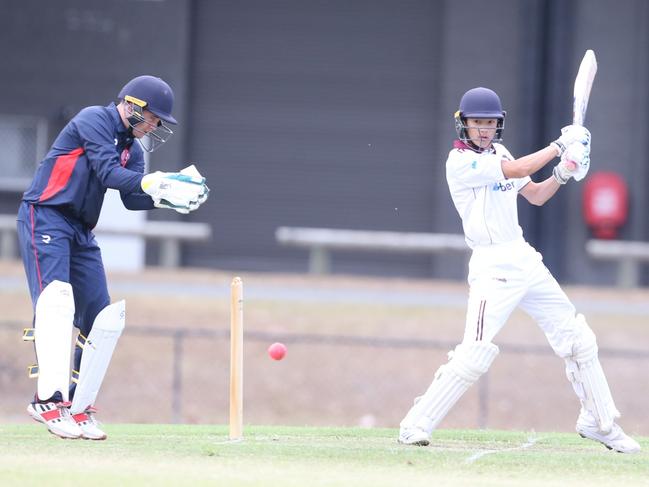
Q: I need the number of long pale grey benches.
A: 3